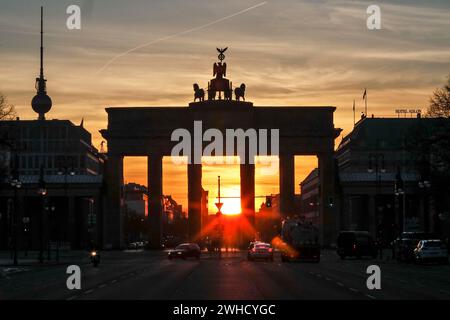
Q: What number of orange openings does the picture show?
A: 5